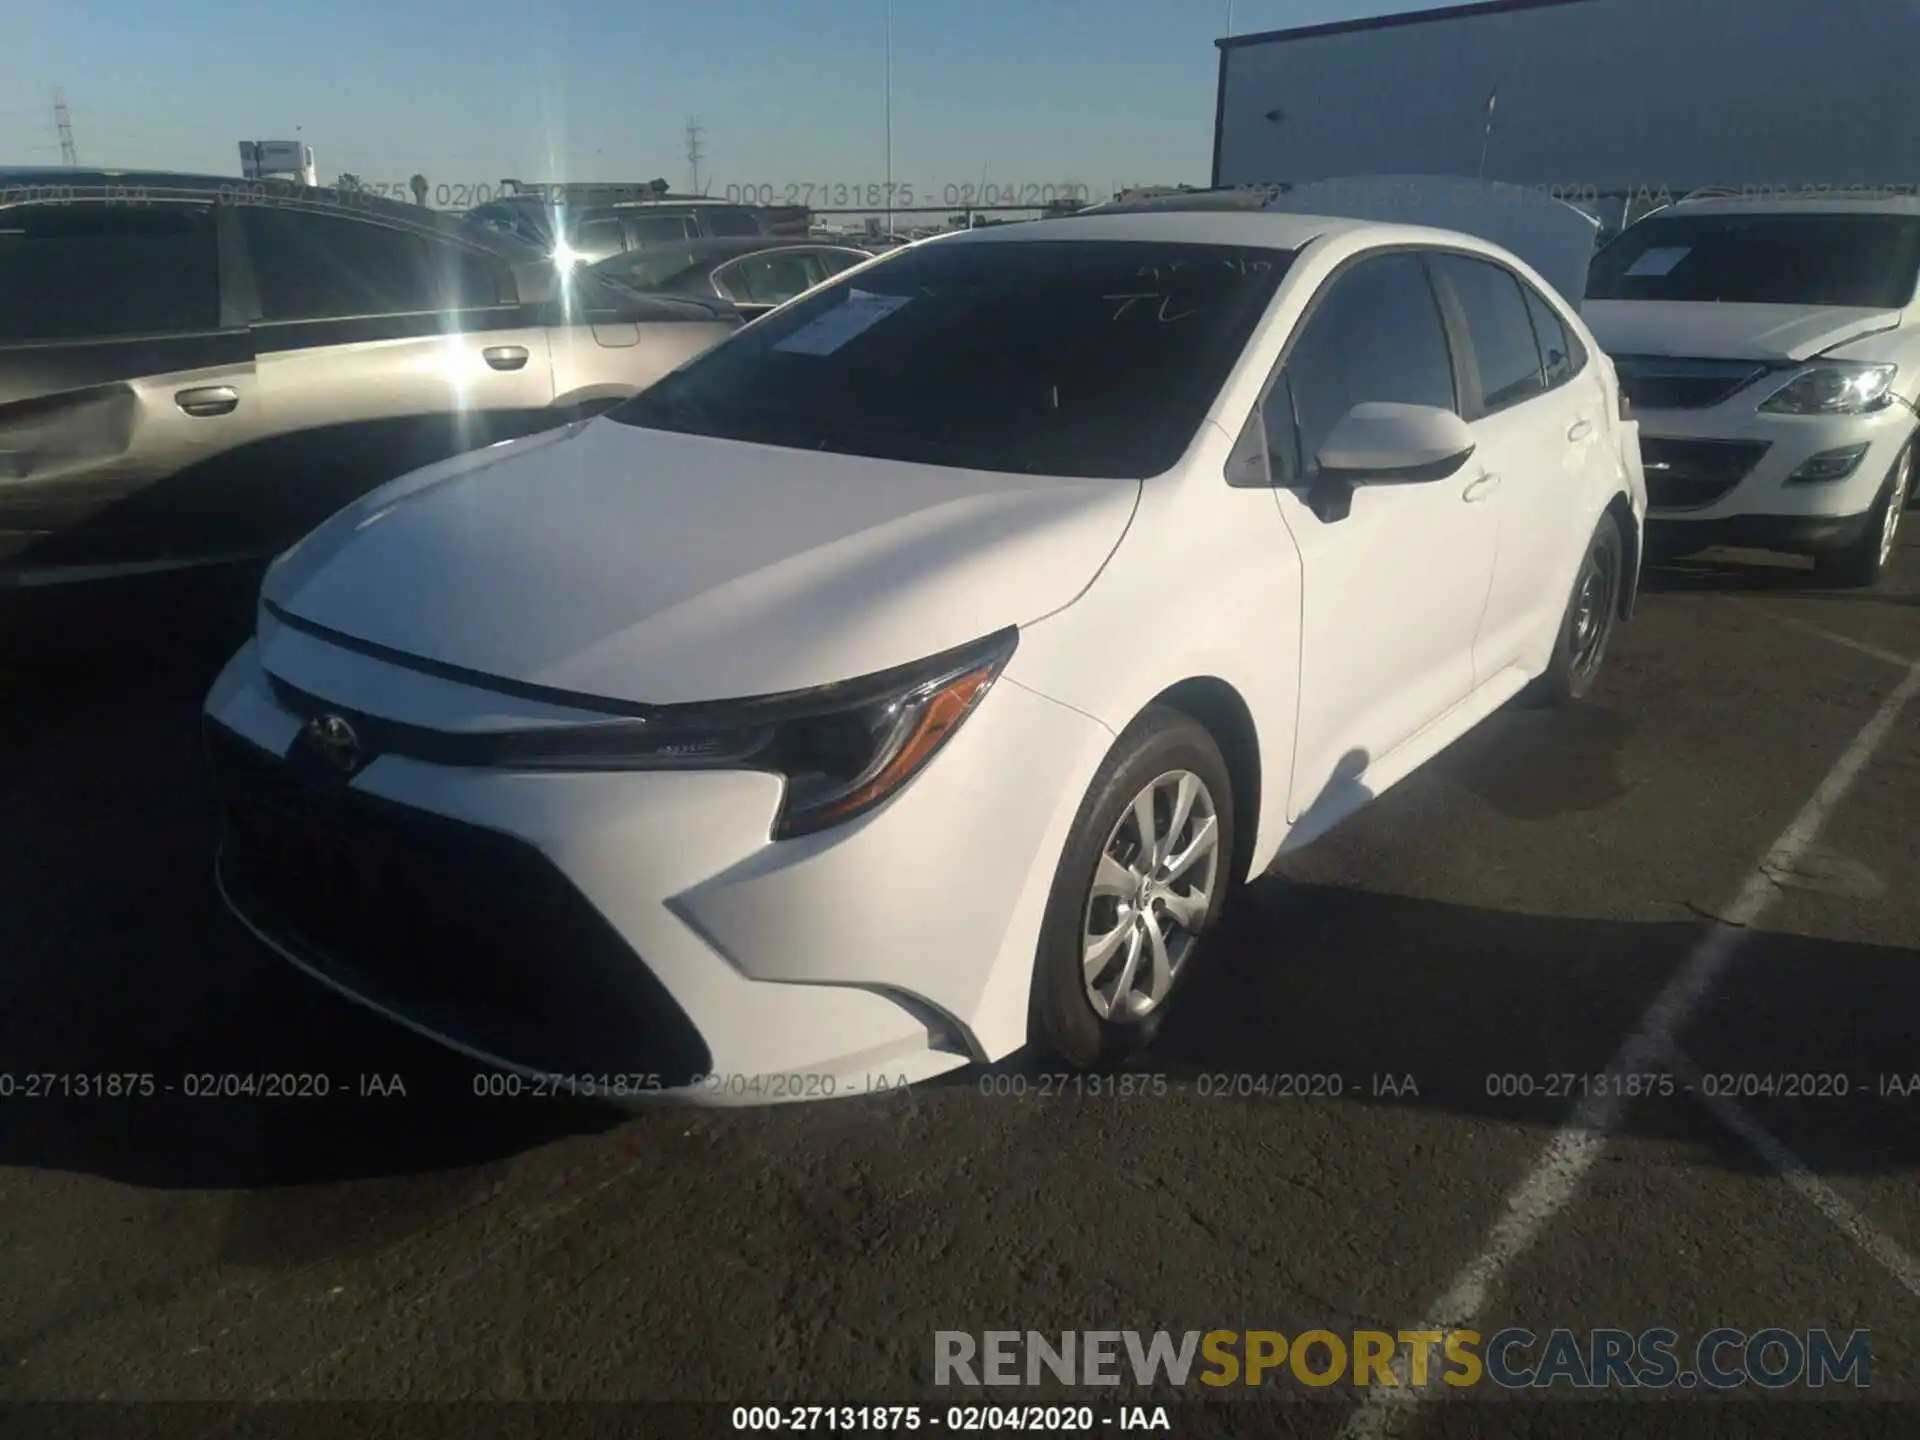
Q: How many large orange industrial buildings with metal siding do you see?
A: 0